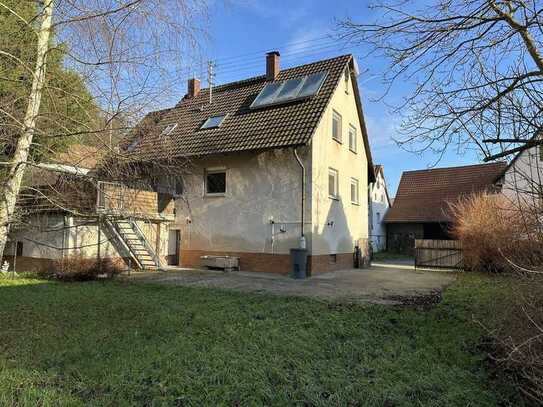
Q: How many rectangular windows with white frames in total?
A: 5